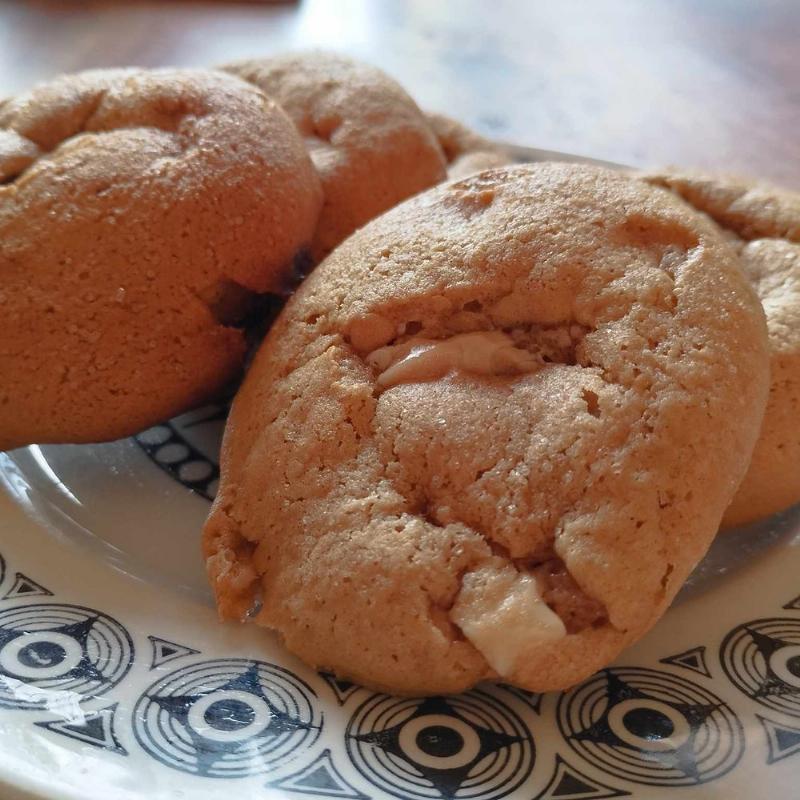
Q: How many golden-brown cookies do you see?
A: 5